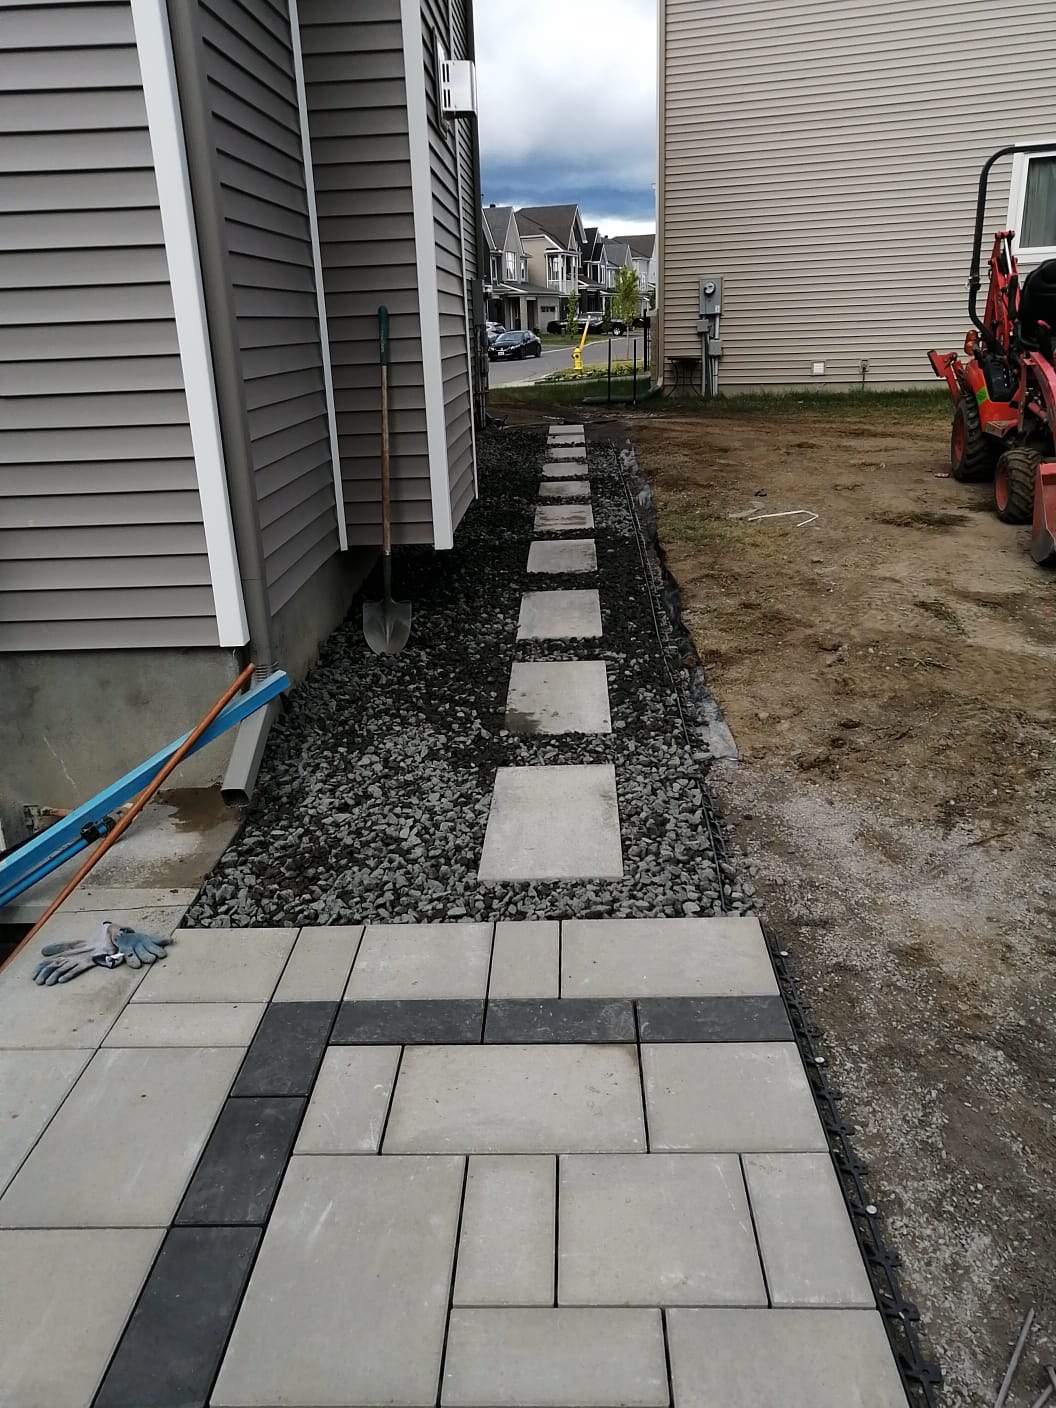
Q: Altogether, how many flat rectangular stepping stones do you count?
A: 10